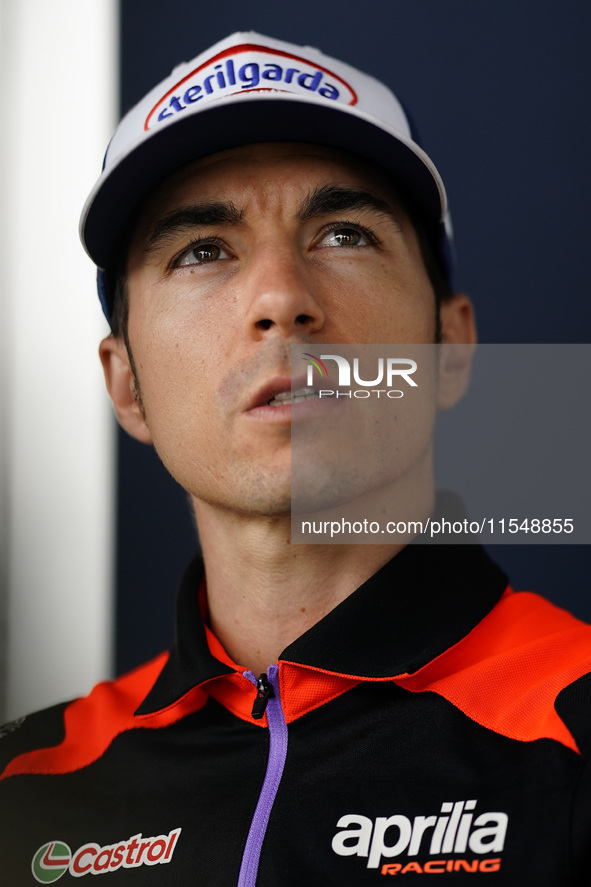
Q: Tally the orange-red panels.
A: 2